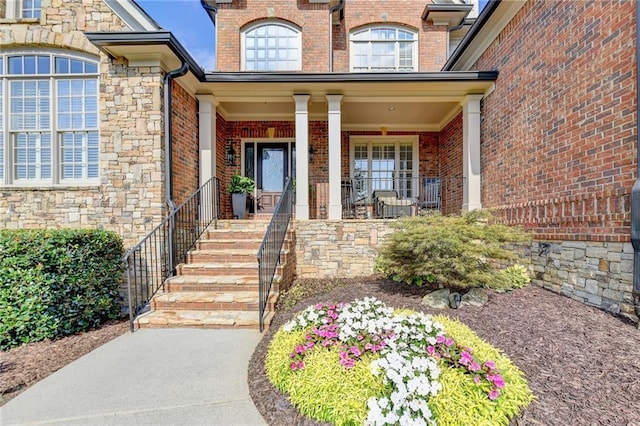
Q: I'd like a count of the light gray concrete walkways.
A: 1